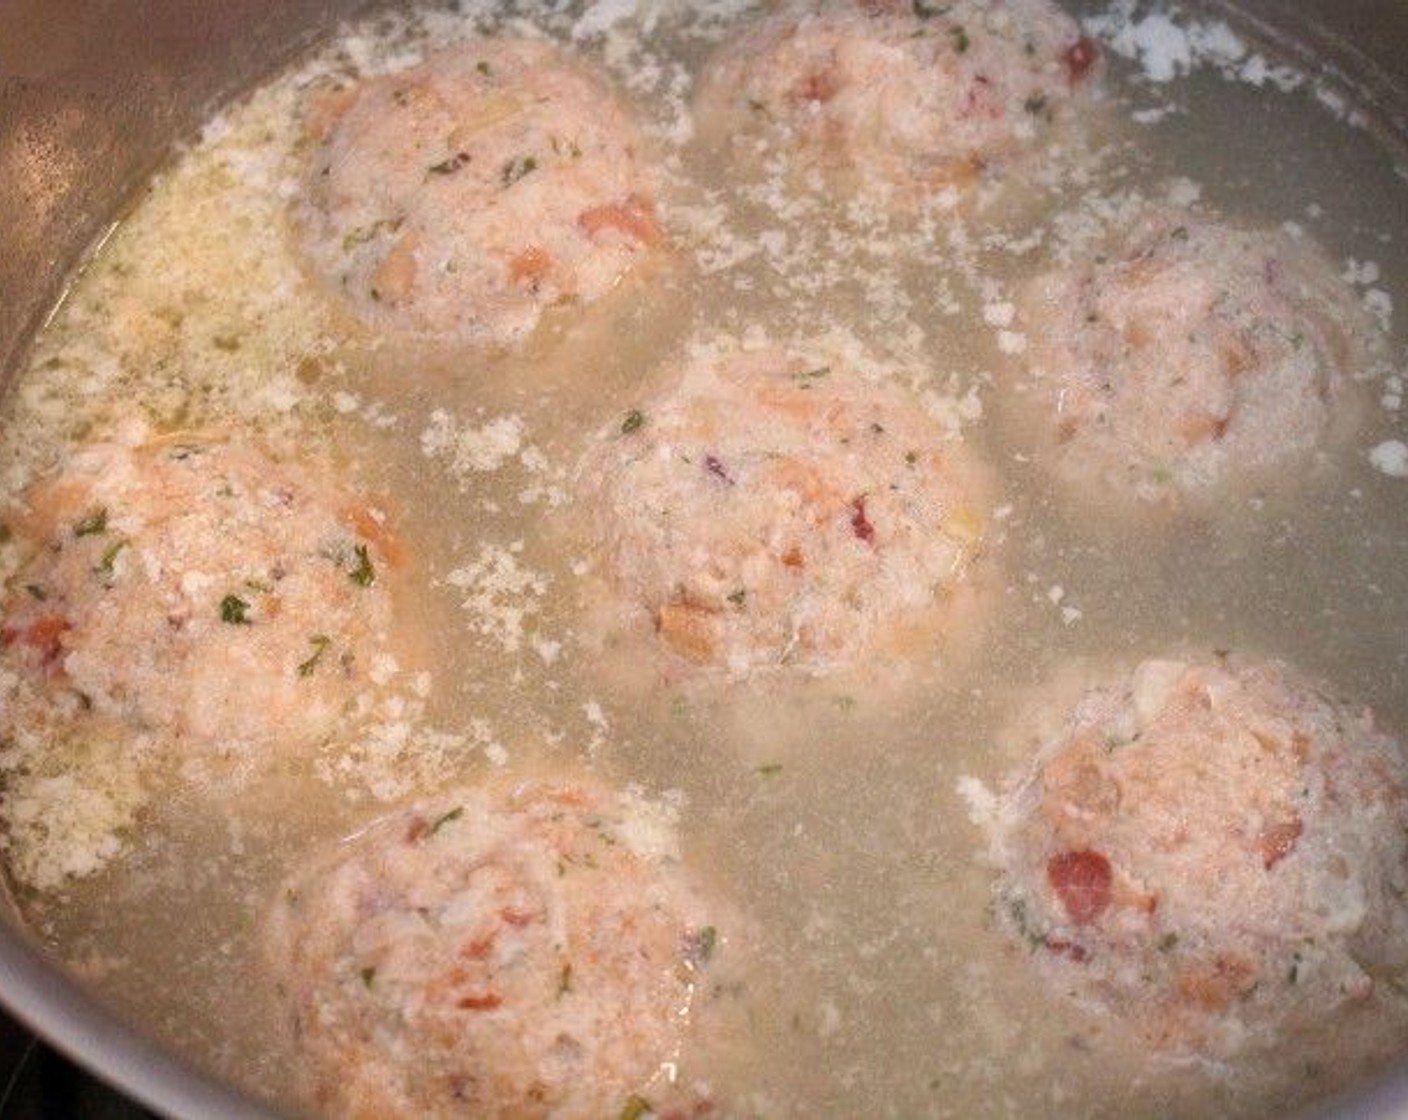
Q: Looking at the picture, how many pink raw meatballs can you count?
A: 7